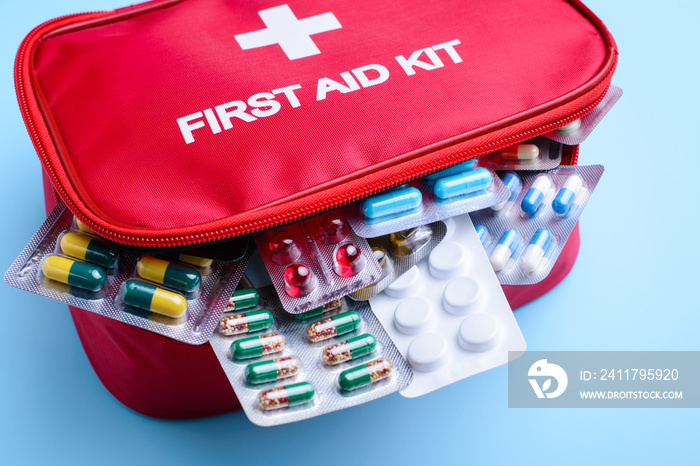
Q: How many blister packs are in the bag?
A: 9